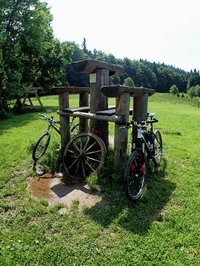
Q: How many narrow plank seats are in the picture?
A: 2